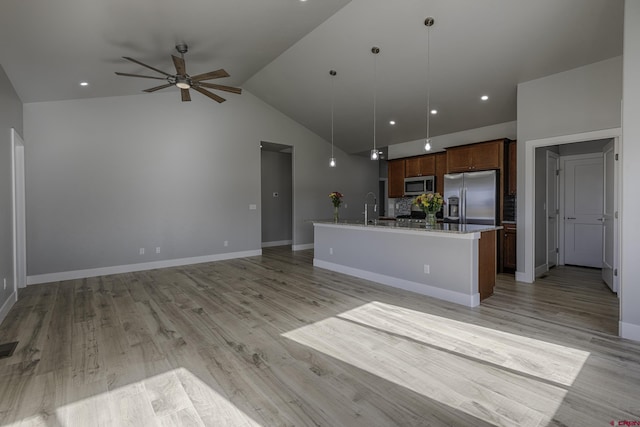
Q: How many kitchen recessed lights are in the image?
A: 3